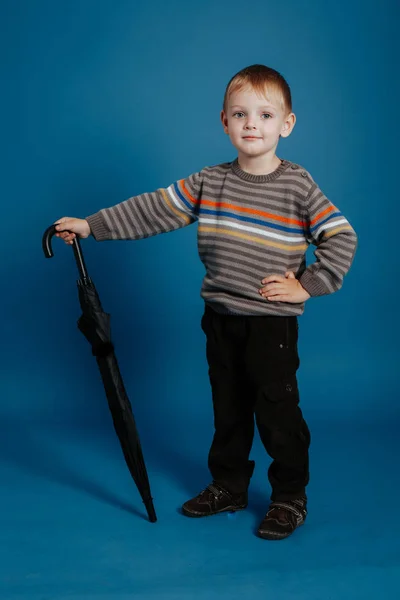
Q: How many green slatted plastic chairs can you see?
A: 0